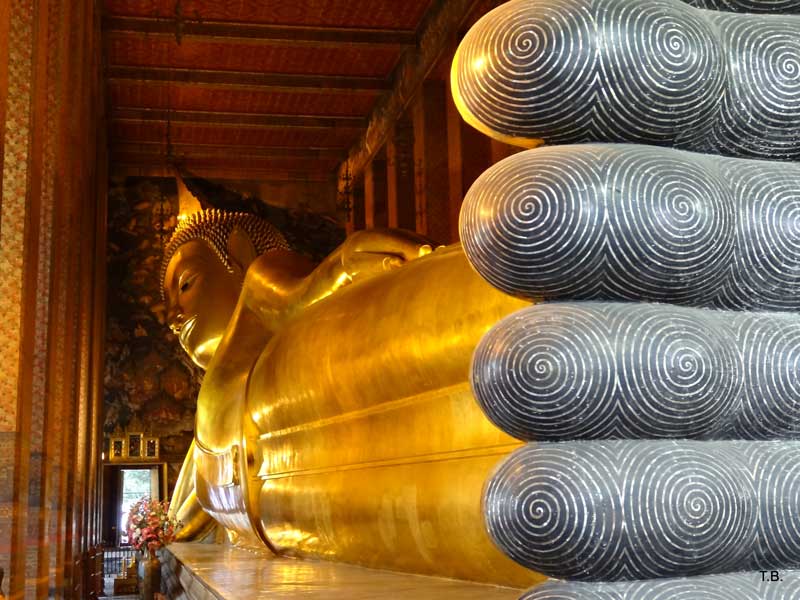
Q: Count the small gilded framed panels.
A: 3